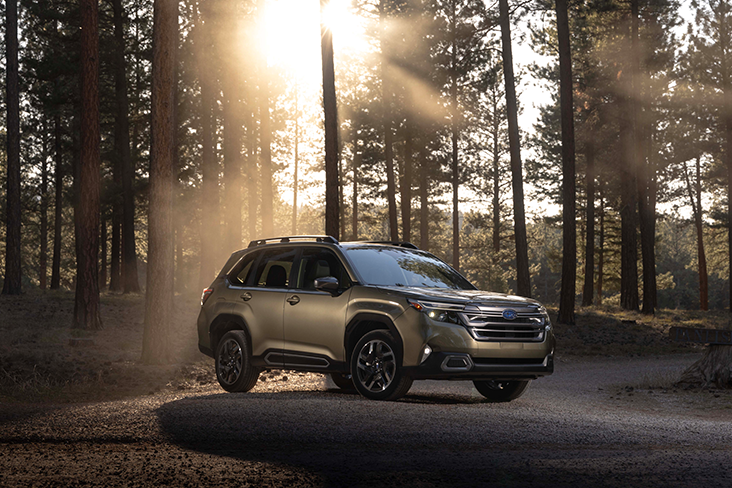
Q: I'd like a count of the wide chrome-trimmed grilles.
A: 1